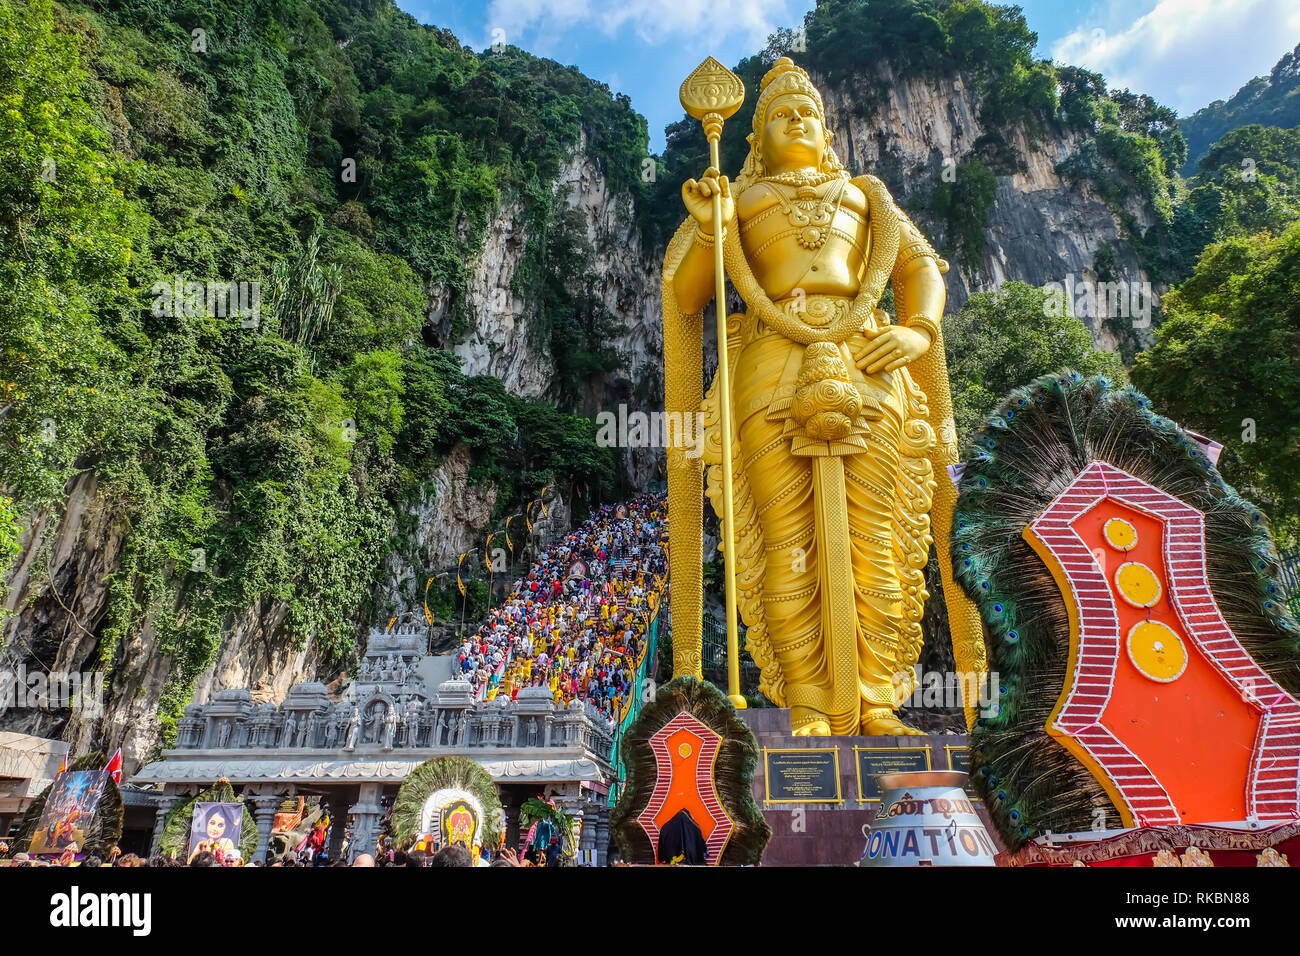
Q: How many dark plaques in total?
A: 3